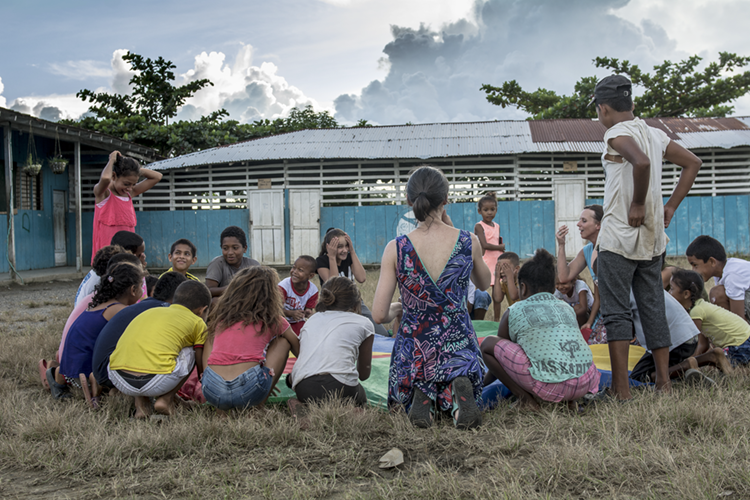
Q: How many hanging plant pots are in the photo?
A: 2